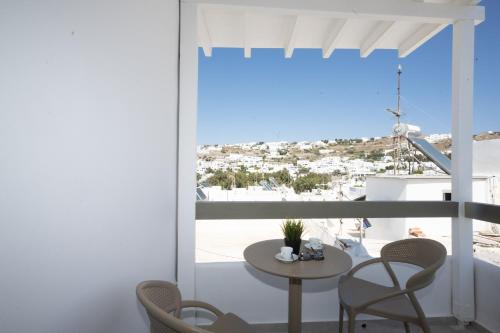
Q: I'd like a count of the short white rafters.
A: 6